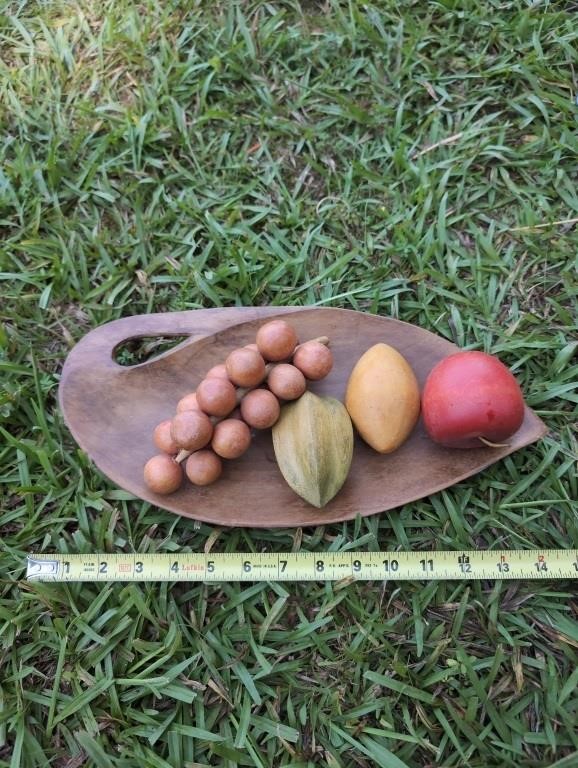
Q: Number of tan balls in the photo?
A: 14